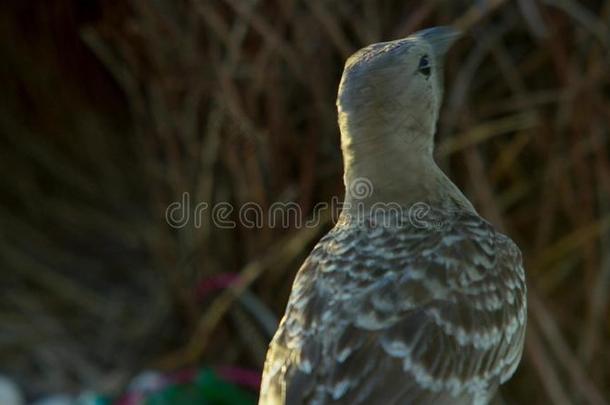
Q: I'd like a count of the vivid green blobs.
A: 1